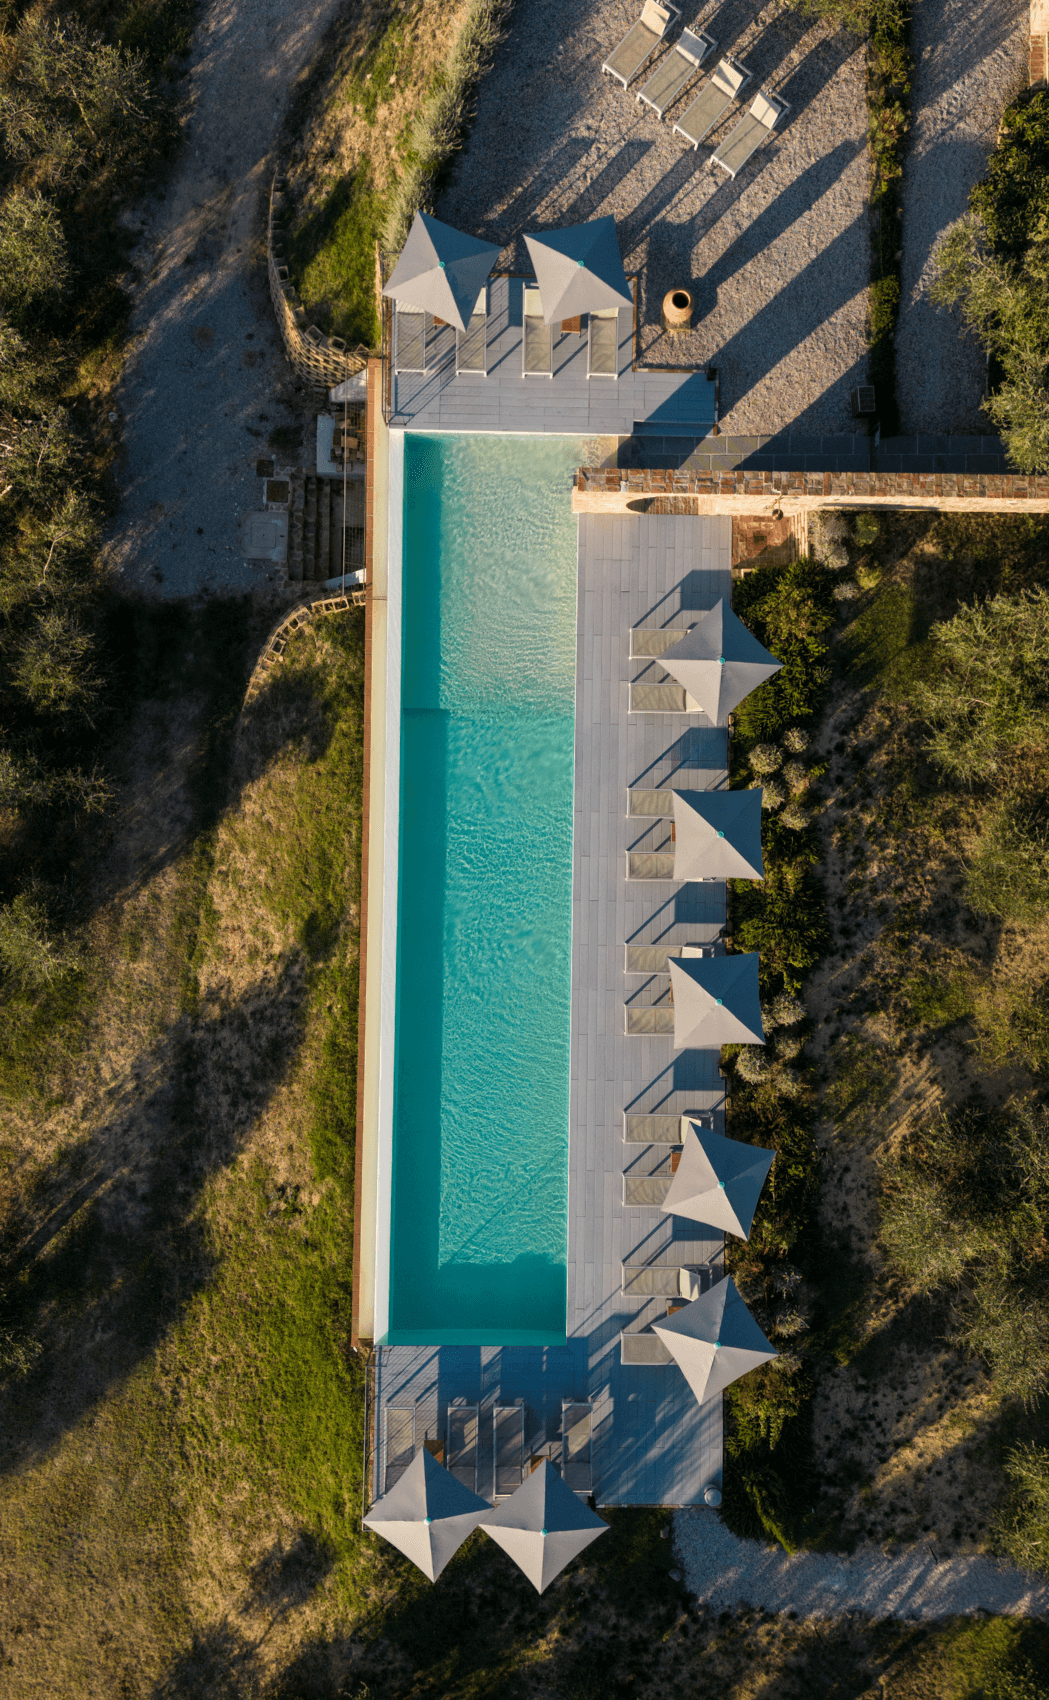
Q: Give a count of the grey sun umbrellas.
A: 9